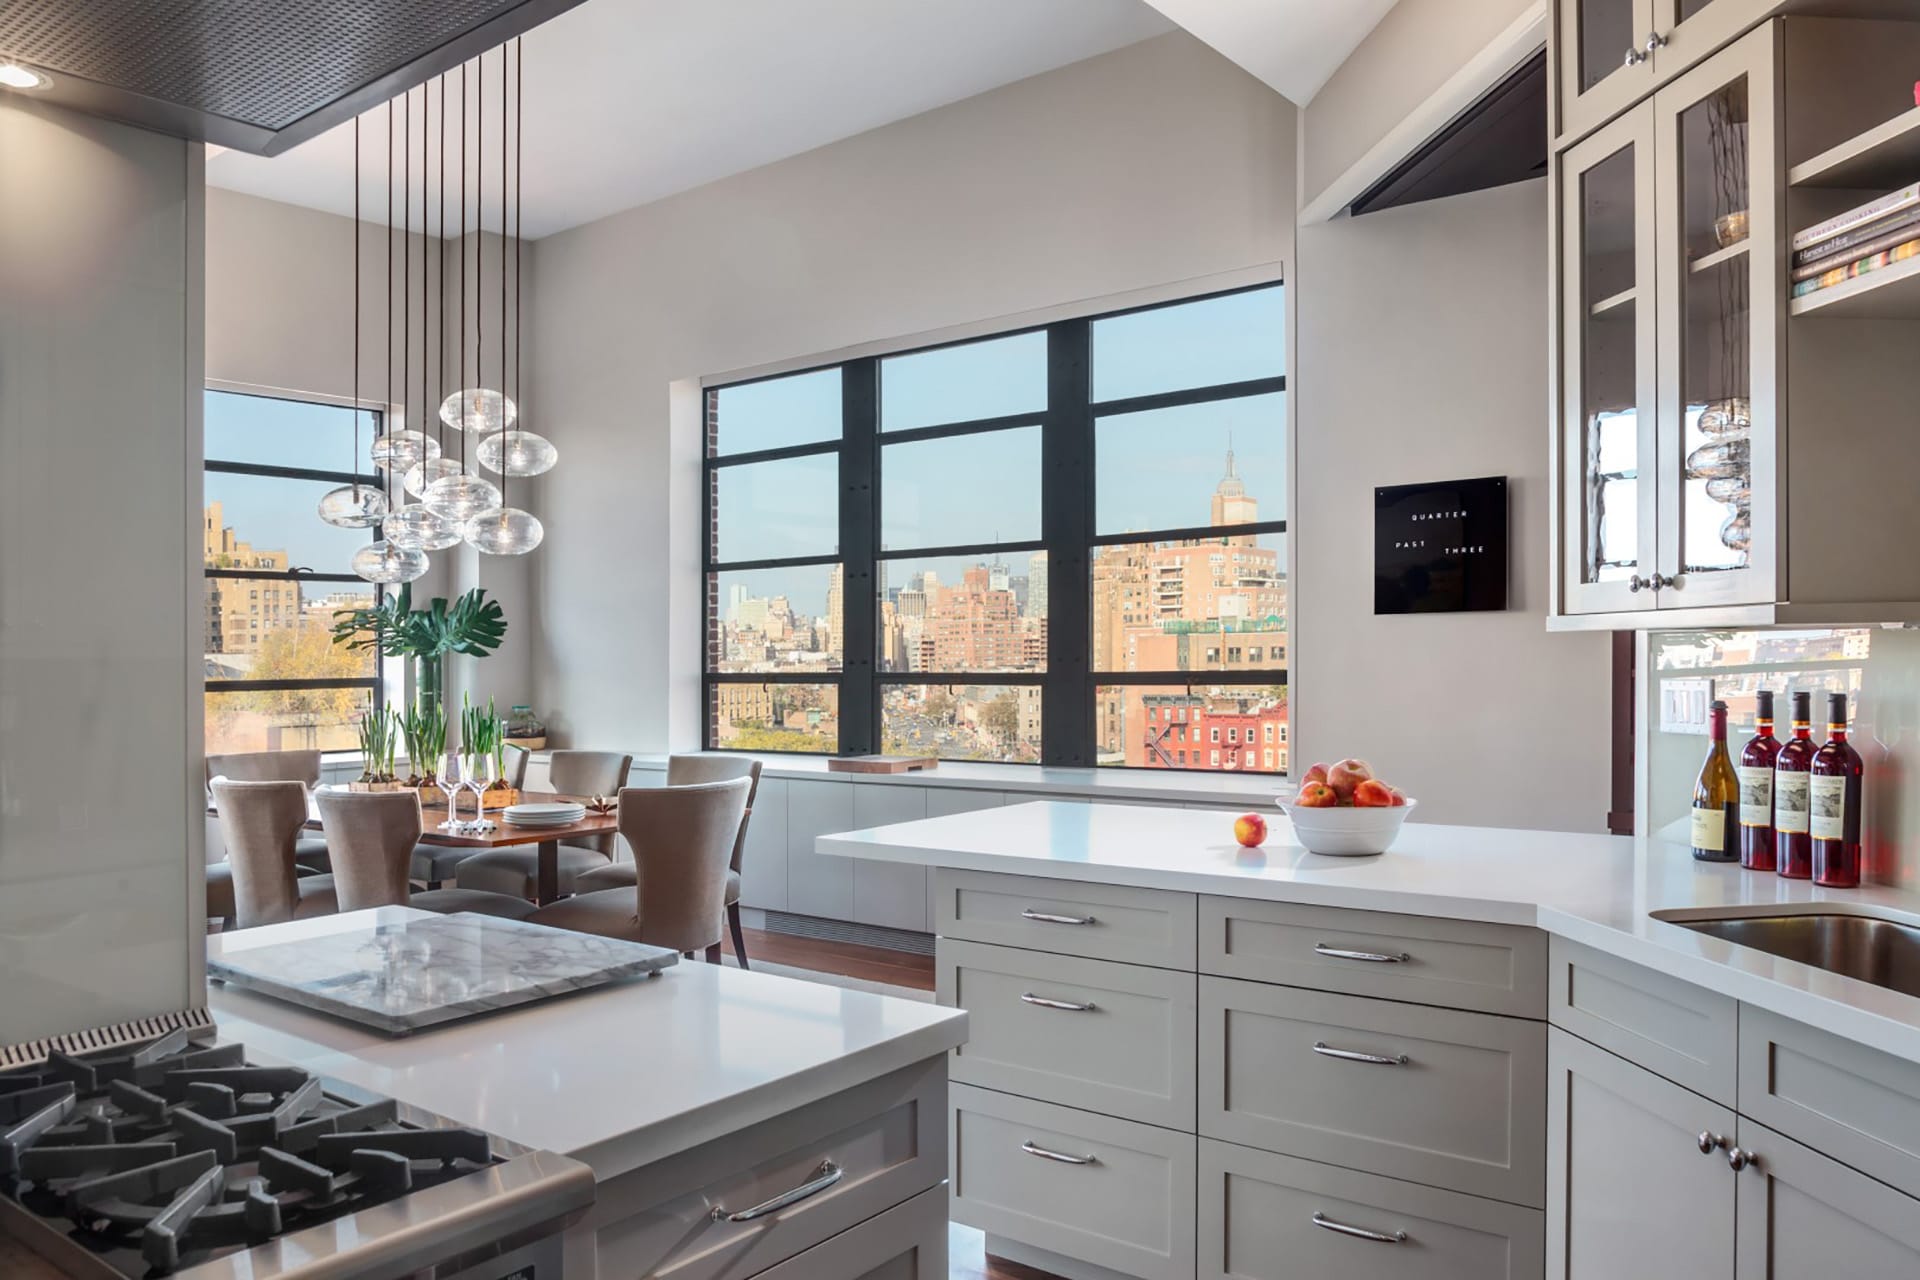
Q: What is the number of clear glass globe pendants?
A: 9